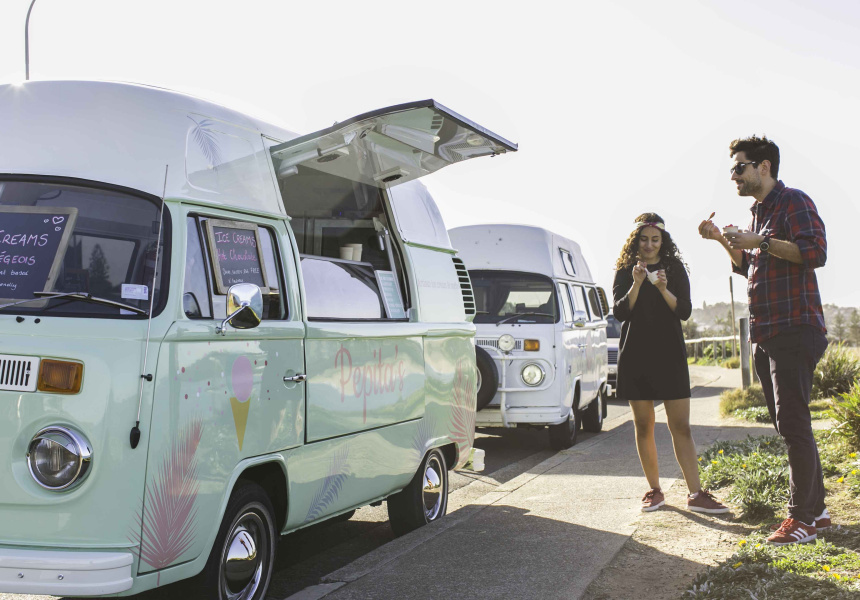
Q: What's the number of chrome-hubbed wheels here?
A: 2